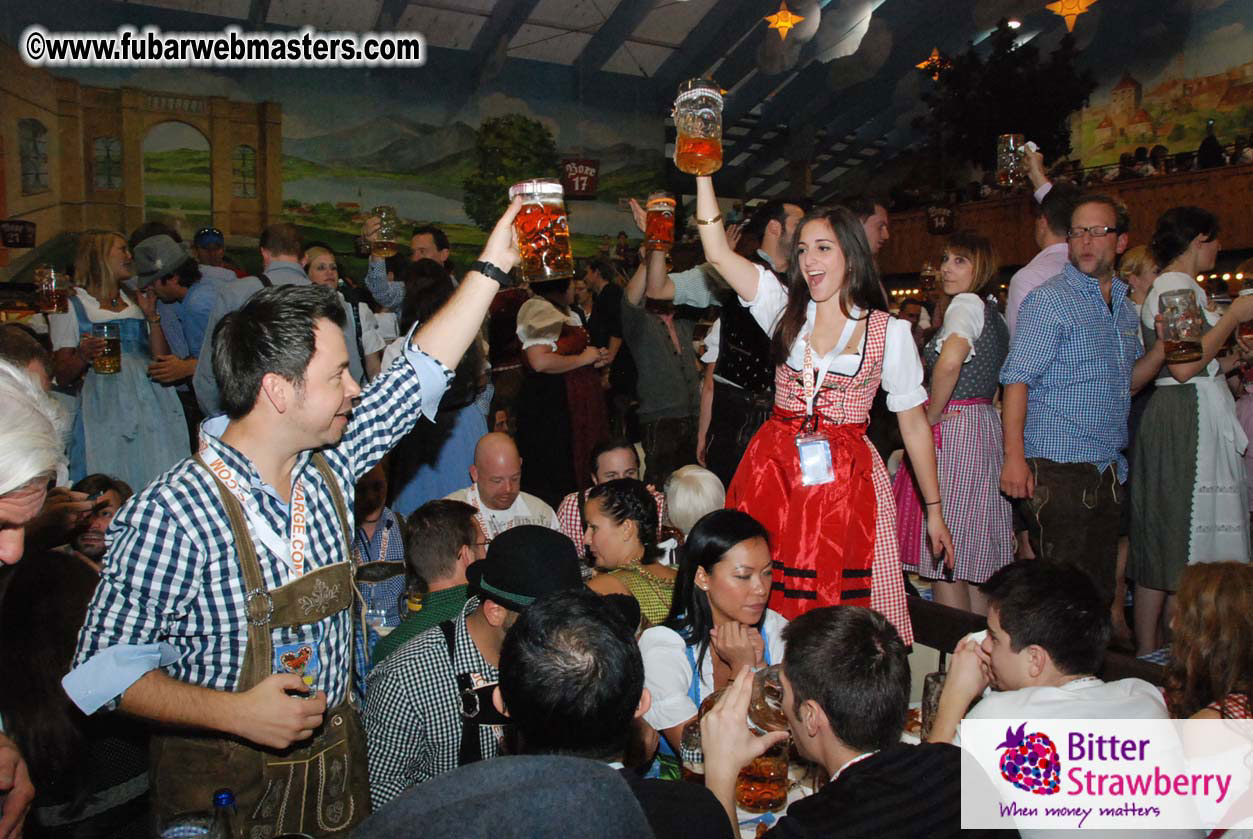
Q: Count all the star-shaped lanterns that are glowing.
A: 3